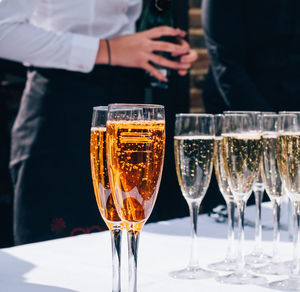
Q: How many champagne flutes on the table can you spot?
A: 8